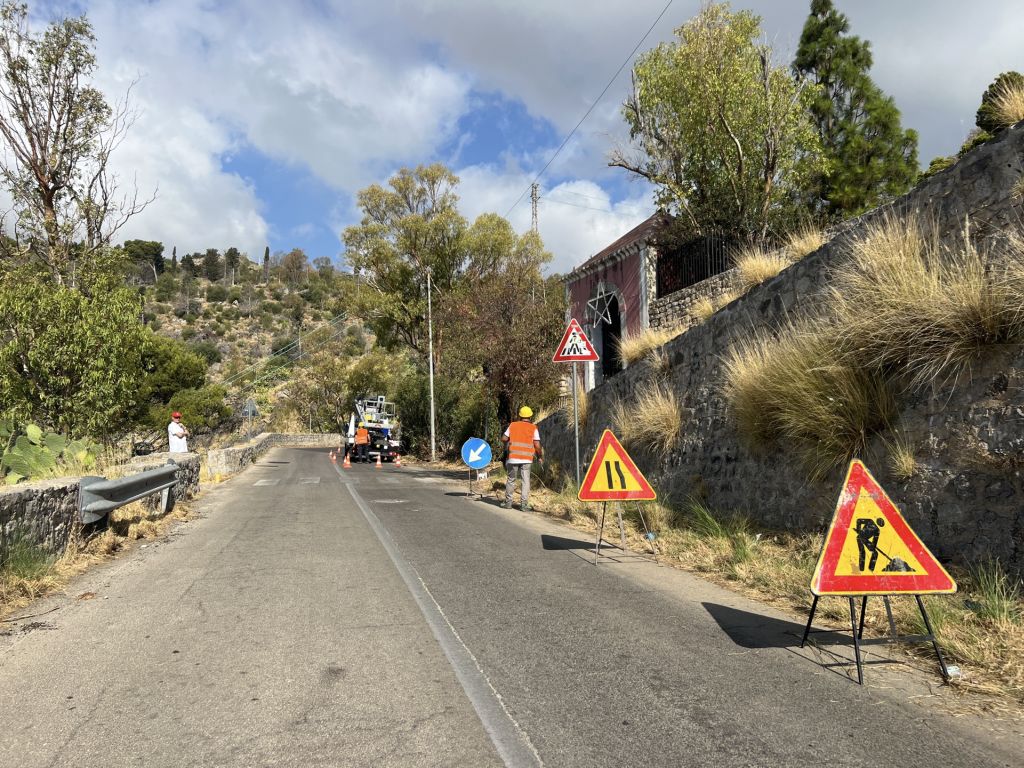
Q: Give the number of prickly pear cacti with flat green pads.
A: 1